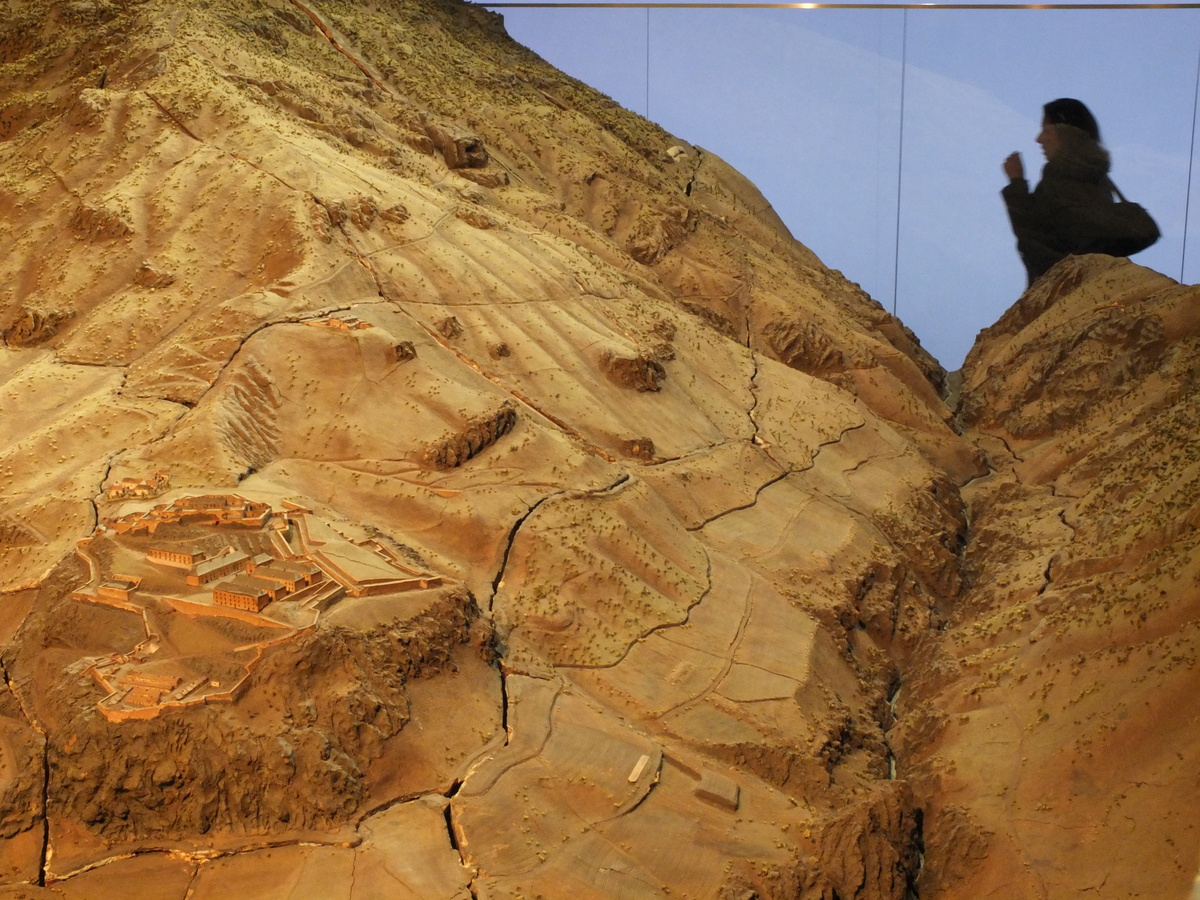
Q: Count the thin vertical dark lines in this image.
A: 3